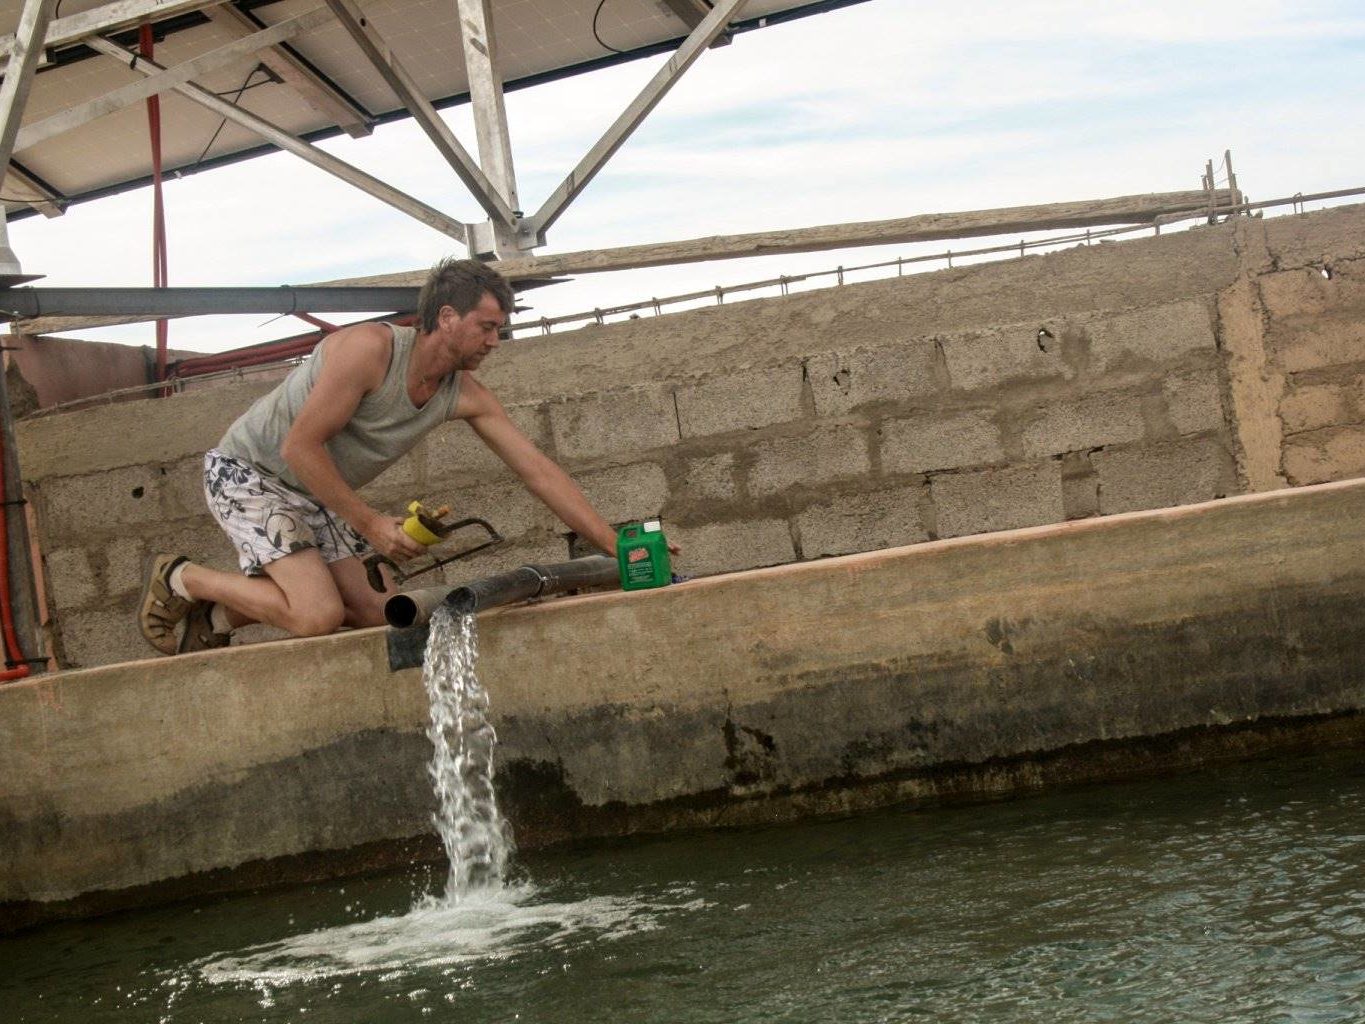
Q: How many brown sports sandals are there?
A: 2